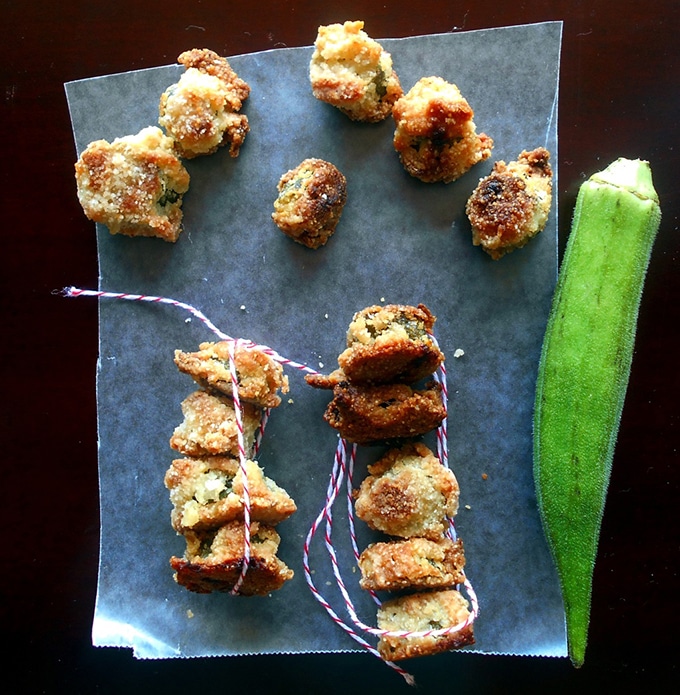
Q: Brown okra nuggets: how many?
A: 15